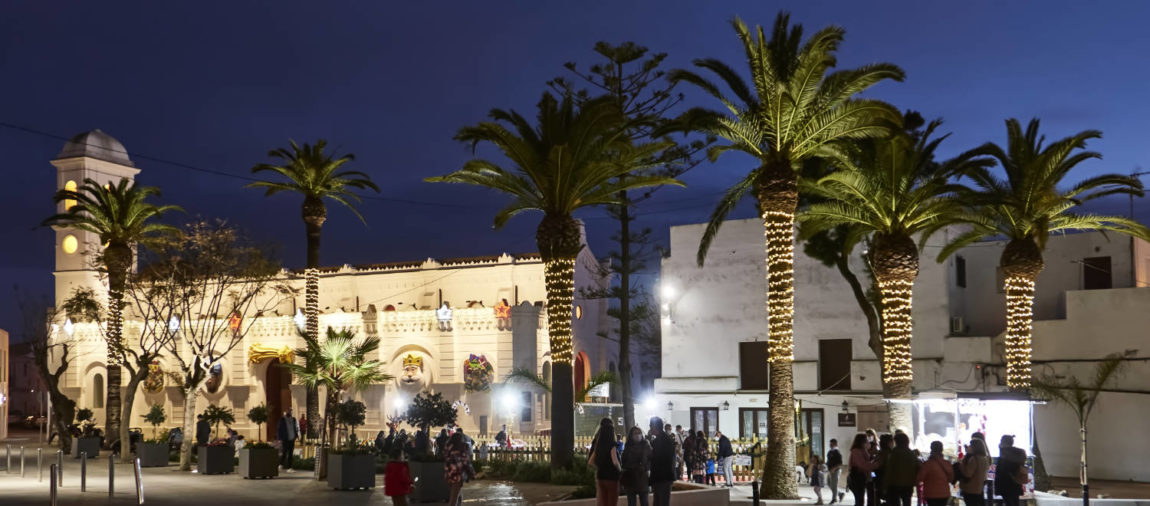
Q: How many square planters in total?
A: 6